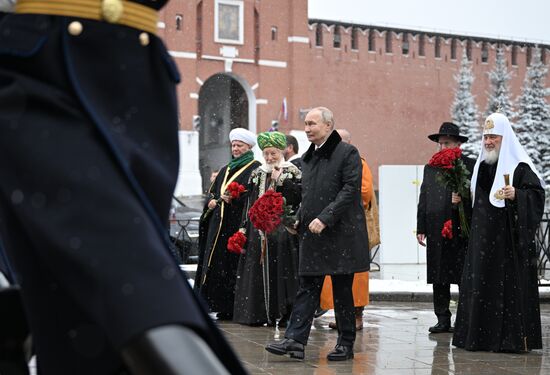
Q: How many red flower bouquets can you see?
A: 5